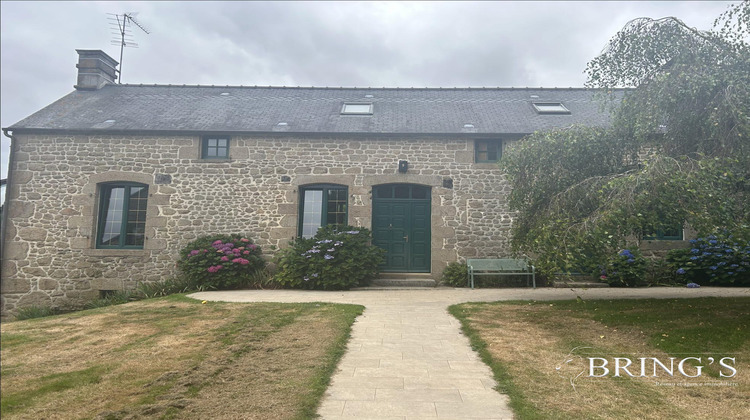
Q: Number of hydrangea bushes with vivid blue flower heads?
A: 2